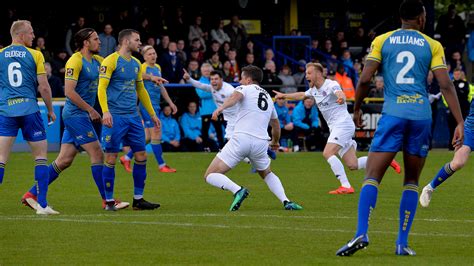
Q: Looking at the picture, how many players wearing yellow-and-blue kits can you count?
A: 6